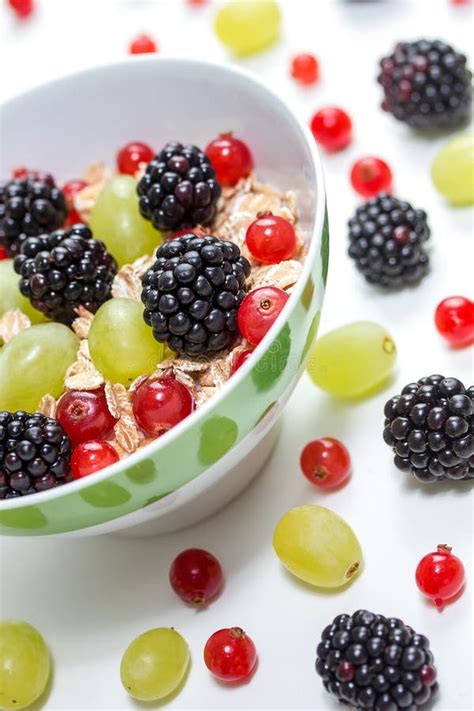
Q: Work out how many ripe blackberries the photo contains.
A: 9